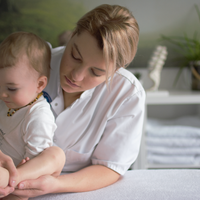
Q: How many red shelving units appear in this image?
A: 0